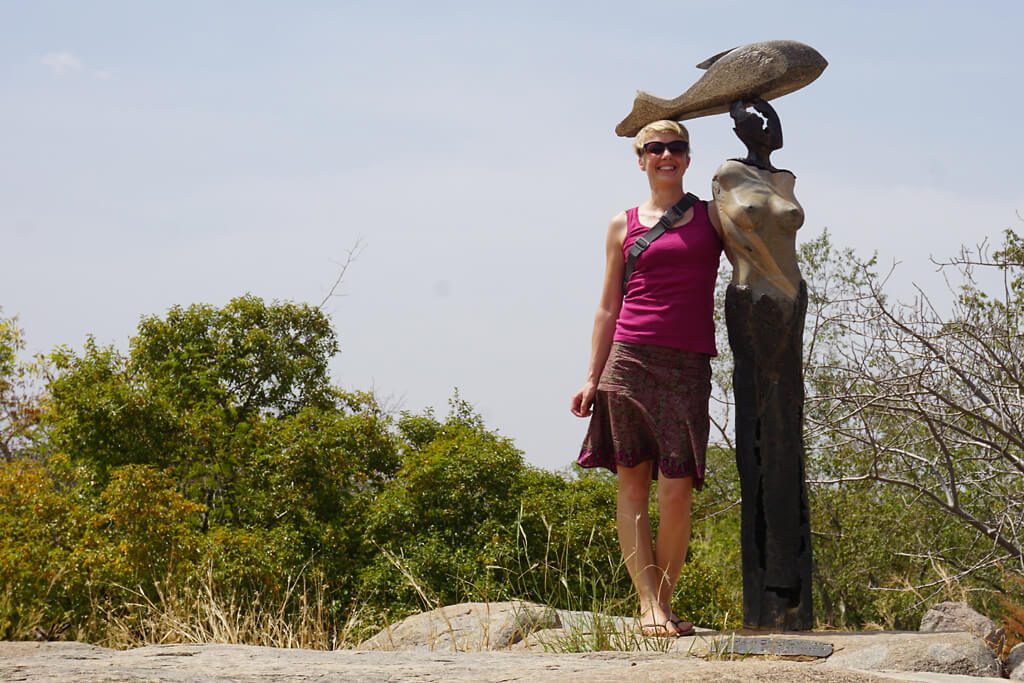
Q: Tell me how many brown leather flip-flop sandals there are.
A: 2